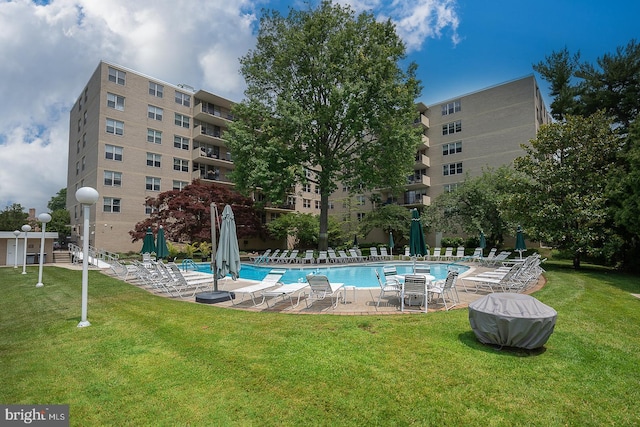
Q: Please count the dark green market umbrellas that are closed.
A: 6